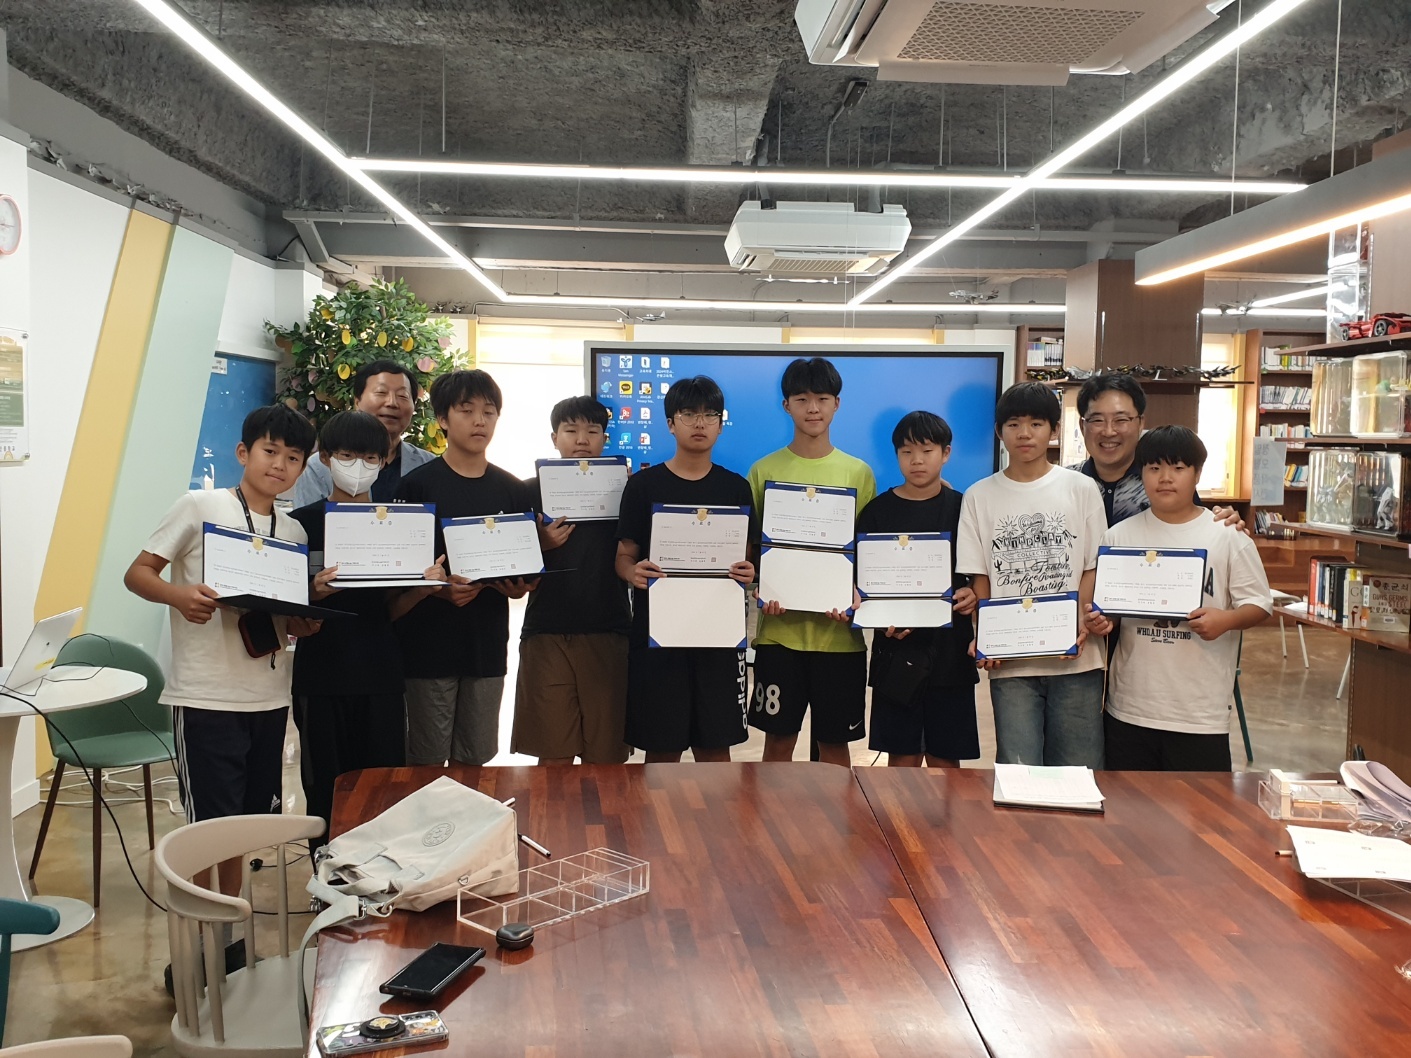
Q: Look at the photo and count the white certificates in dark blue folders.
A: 9